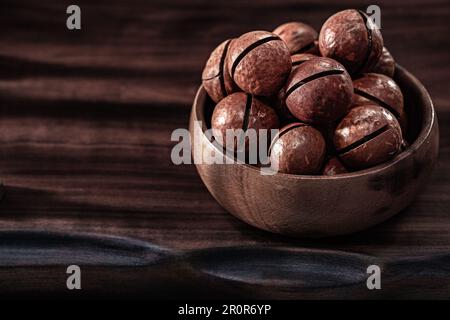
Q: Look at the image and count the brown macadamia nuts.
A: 12